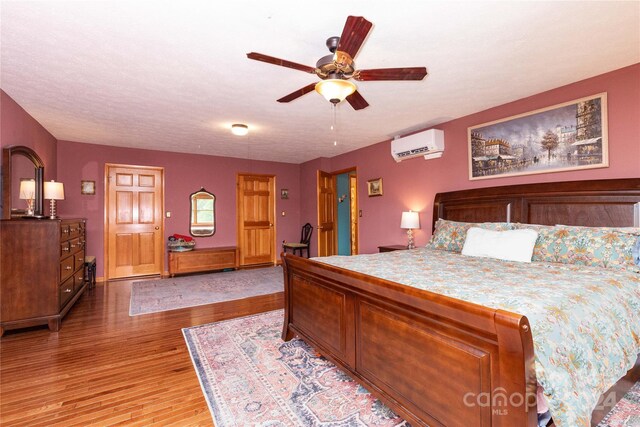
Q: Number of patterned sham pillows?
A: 2